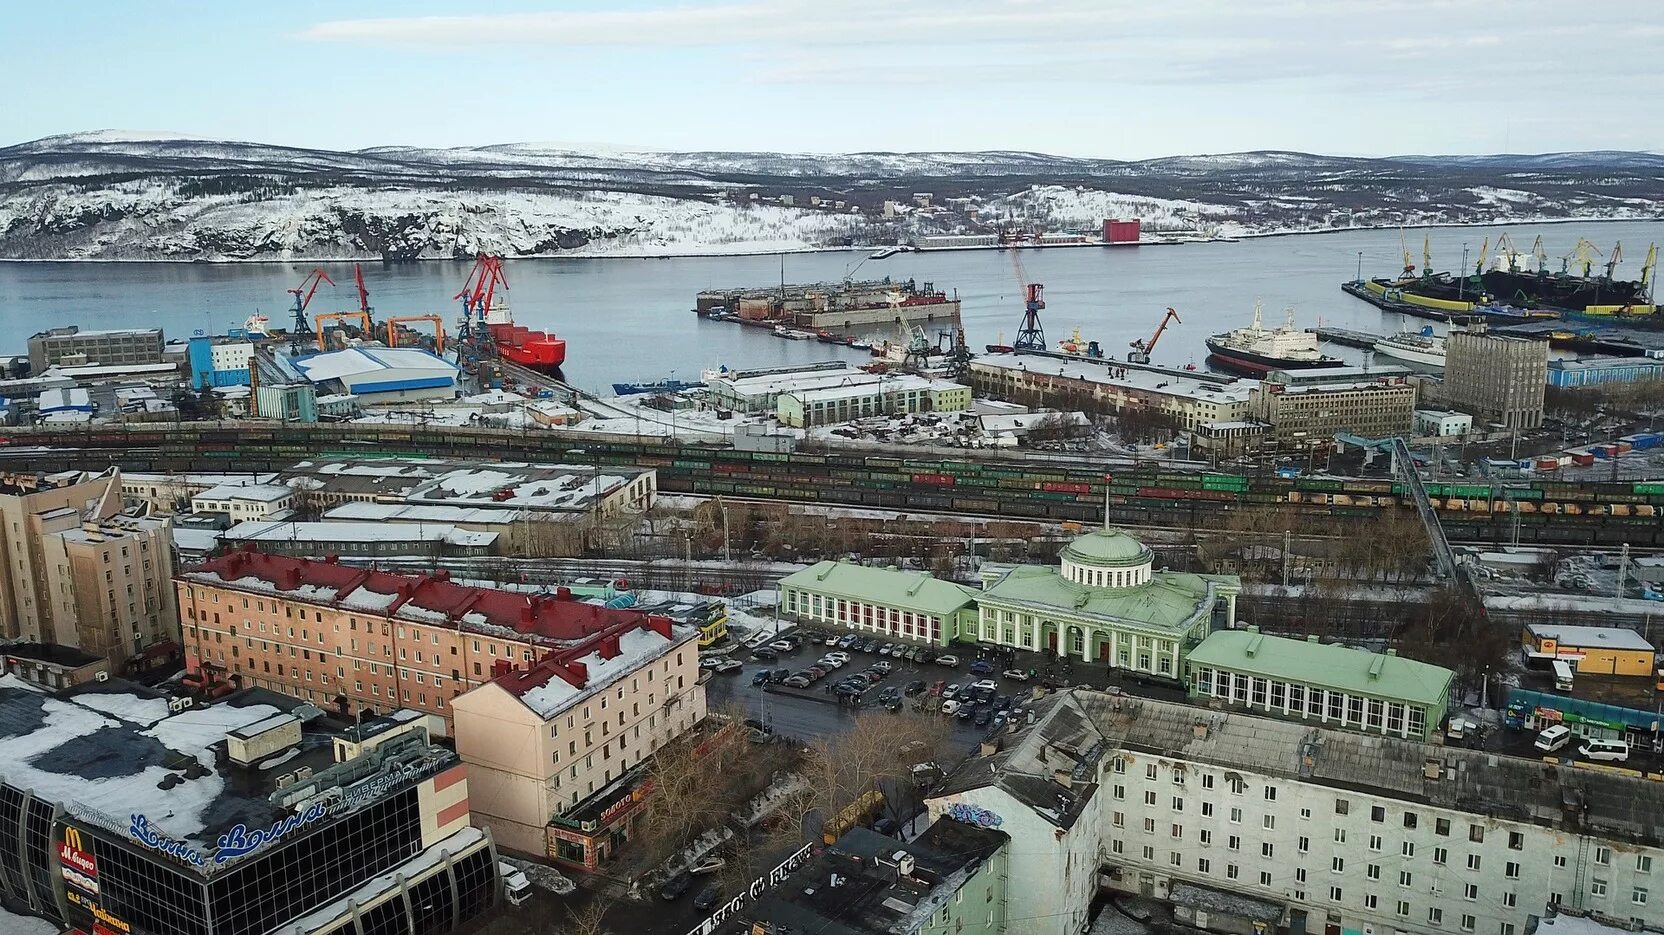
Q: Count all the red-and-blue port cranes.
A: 5